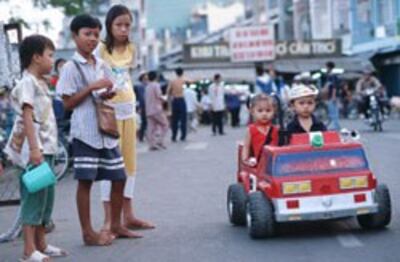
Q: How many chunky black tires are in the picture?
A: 3